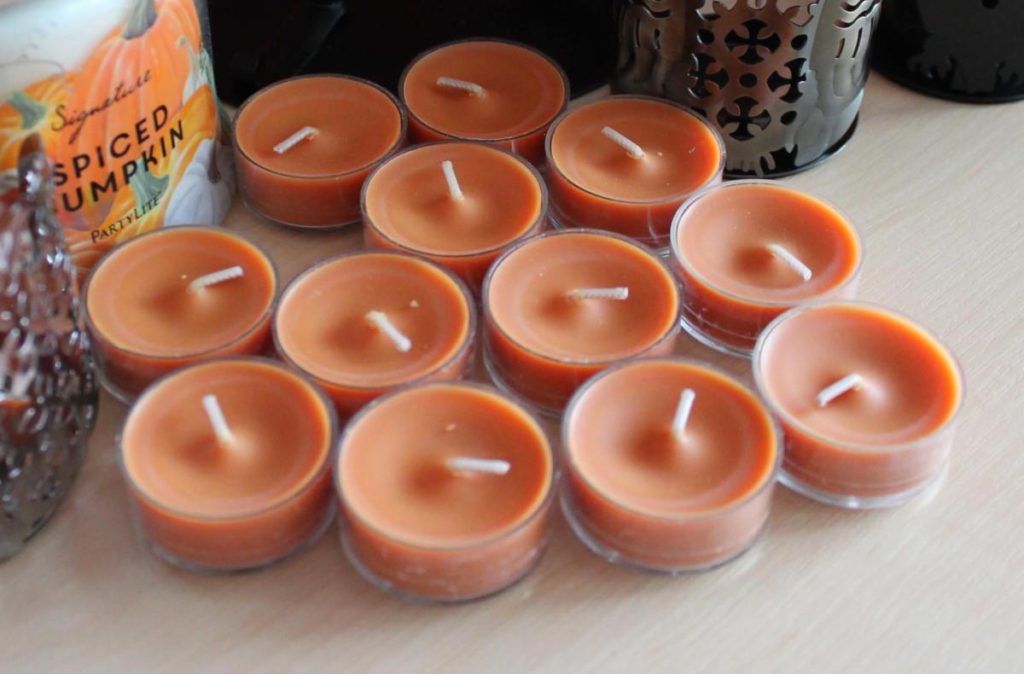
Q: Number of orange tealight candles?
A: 12